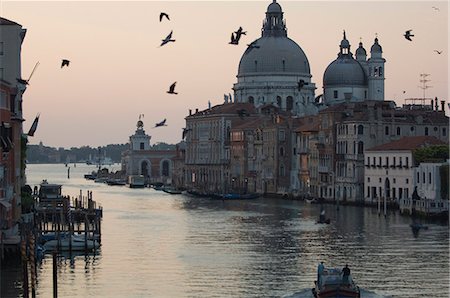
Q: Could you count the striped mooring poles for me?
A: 2